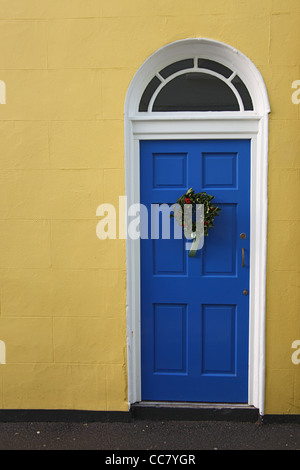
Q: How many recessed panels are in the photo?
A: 6